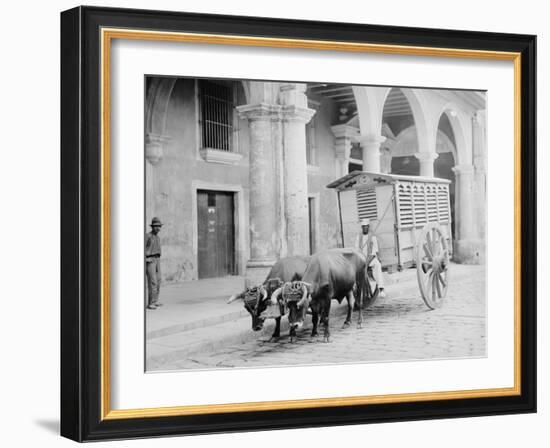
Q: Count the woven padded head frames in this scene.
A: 2